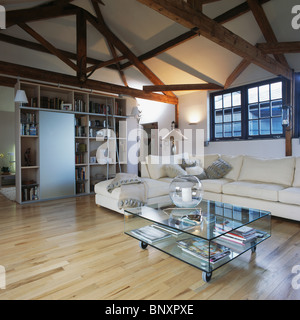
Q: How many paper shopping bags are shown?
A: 0